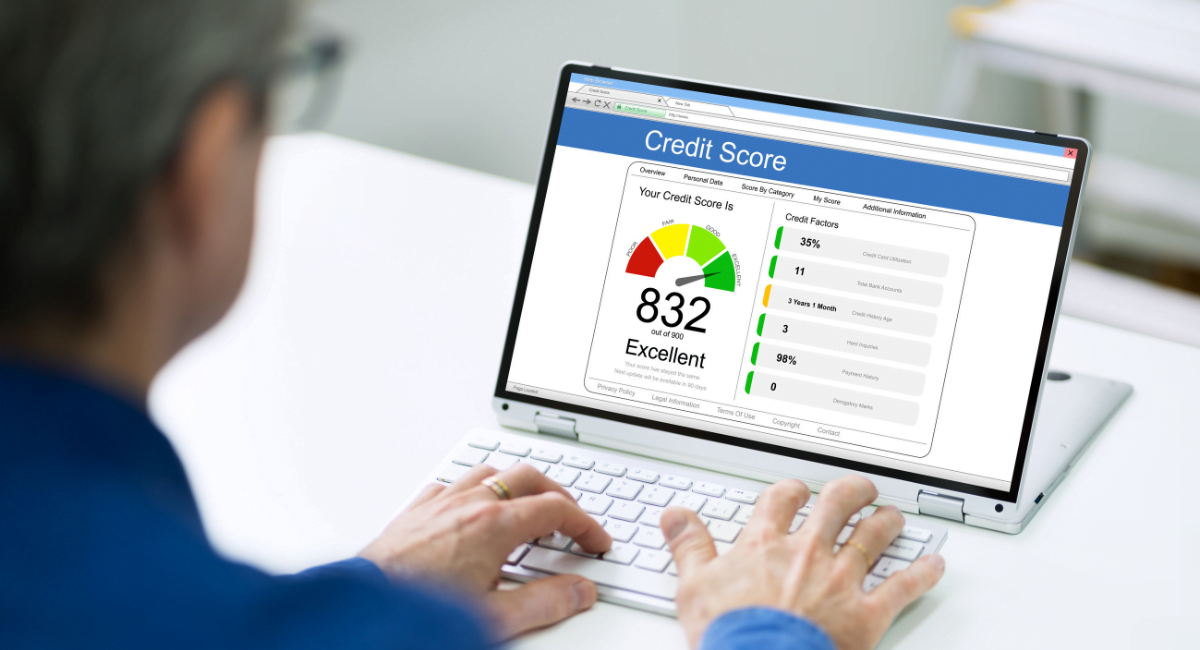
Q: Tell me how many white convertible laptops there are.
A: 1